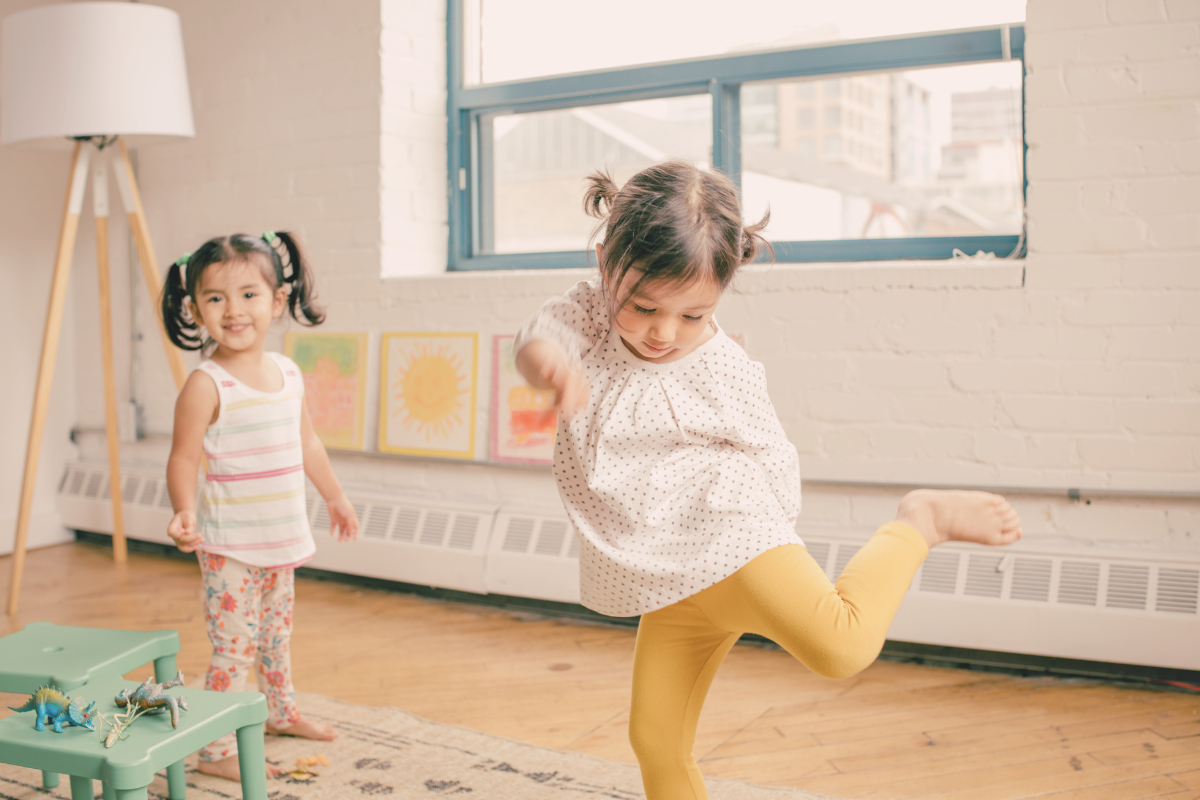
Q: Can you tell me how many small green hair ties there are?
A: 2